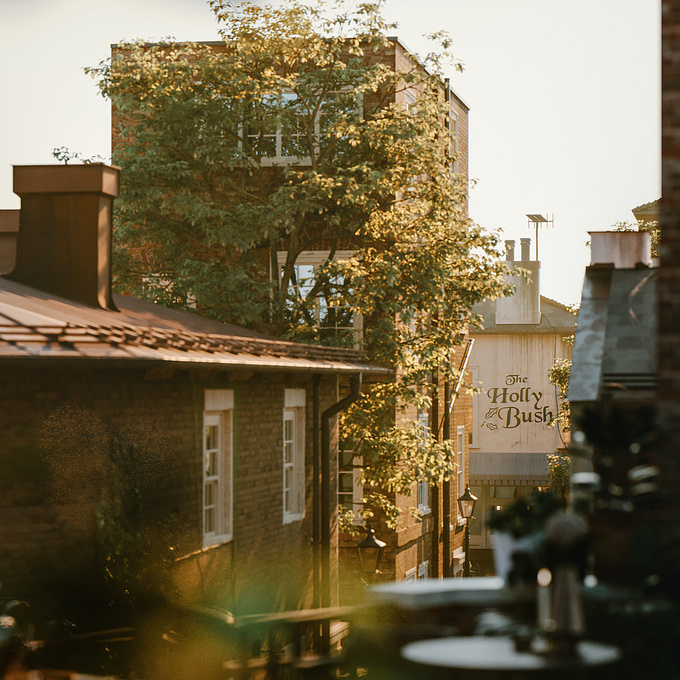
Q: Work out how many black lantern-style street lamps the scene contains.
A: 2